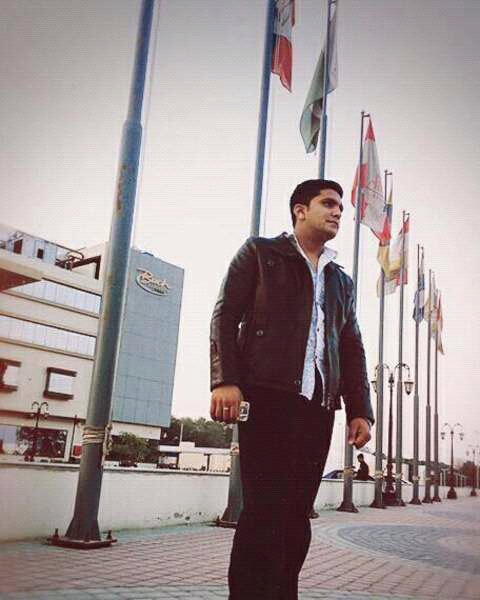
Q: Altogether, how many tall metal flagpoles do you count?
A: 9